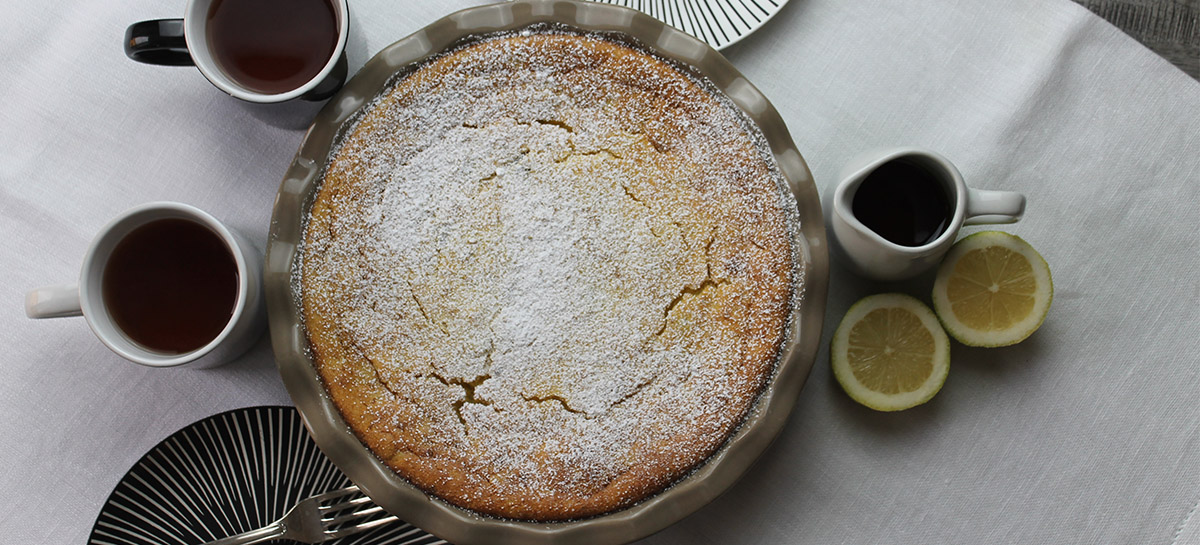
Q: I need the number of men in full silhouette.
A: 0